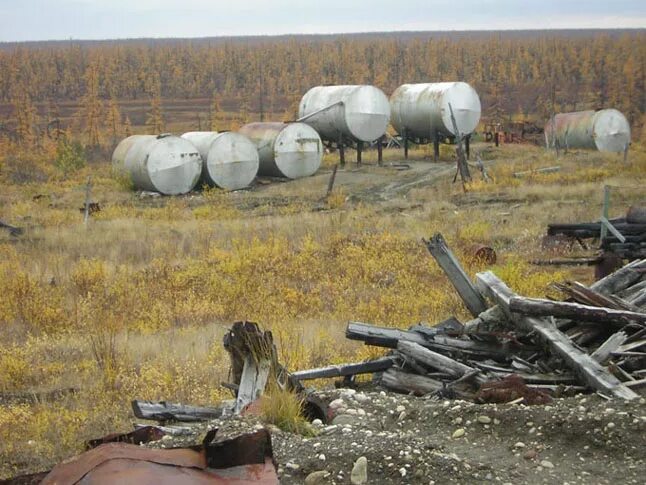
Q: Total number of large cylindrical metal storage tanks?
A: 6